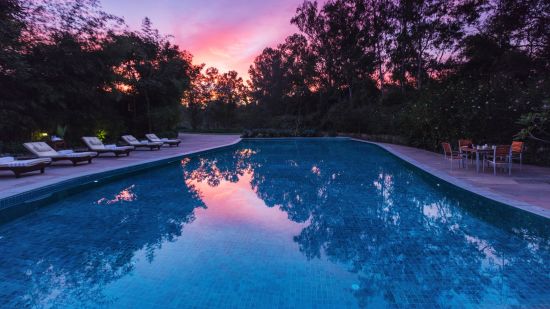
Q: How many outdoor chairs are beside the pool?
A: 9